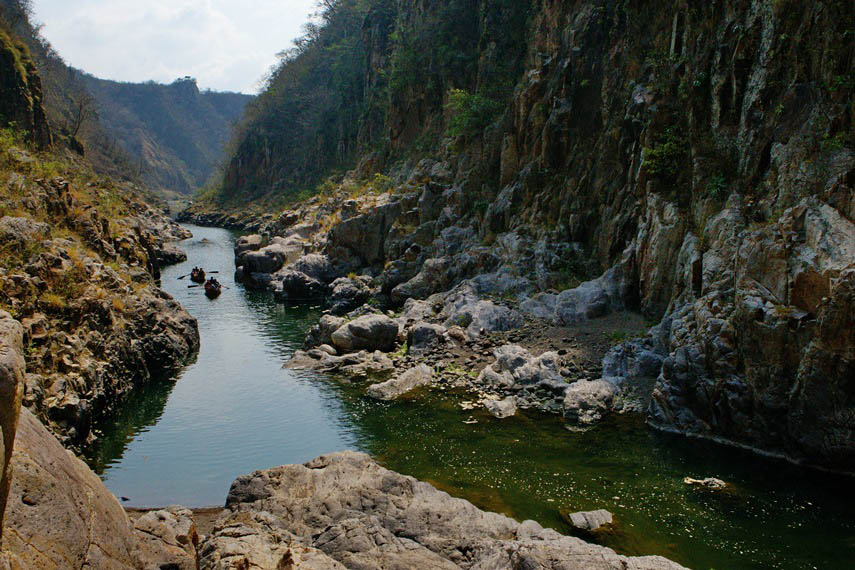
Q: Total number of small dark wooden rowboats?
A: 2